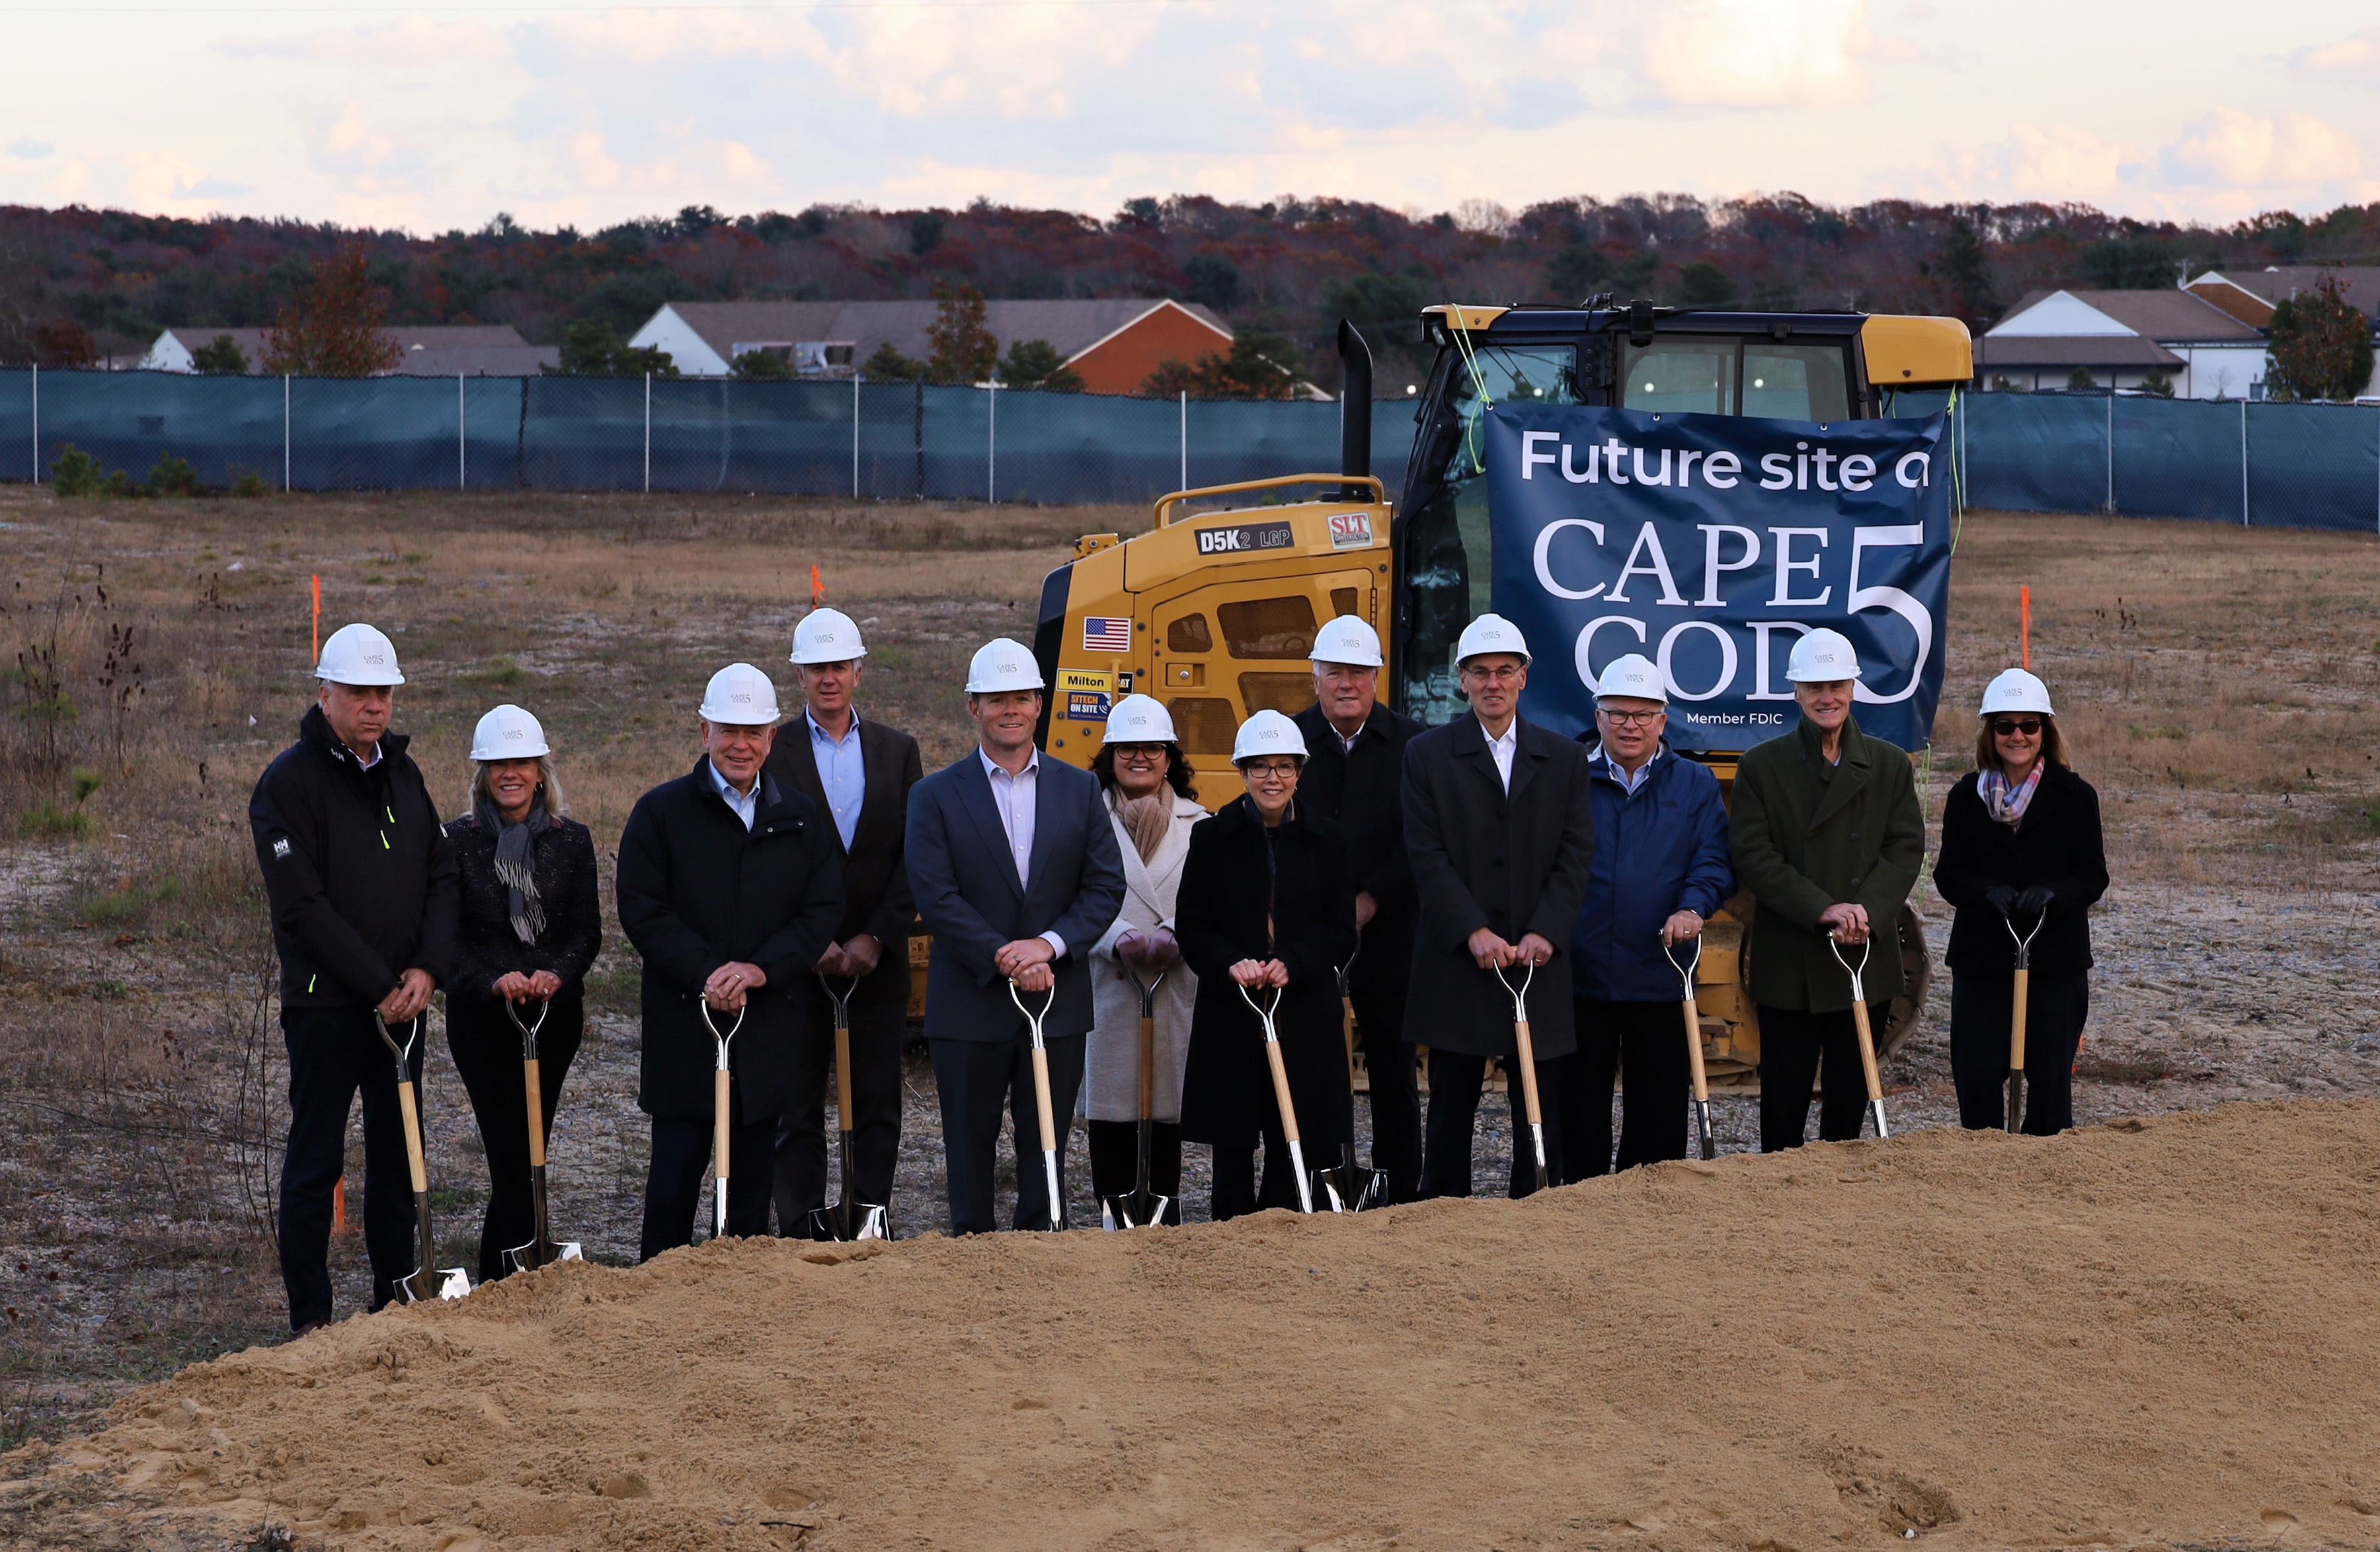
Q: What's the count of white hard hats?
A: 12